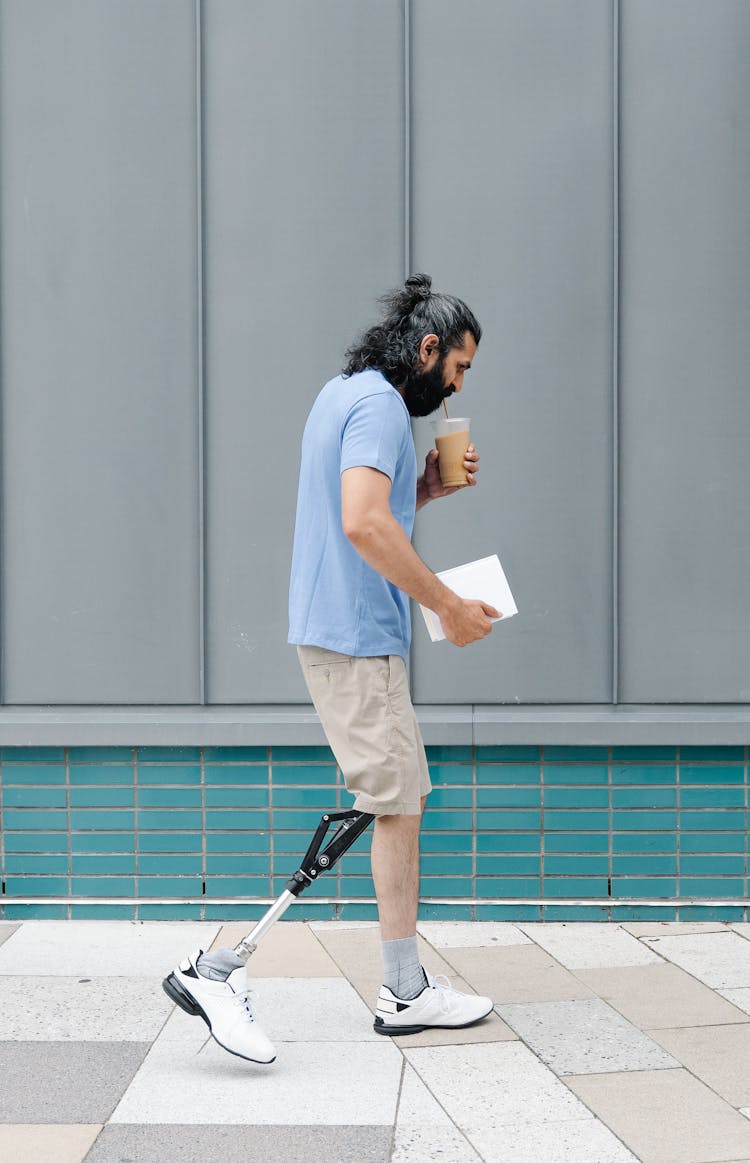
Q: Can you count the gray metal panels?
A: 4